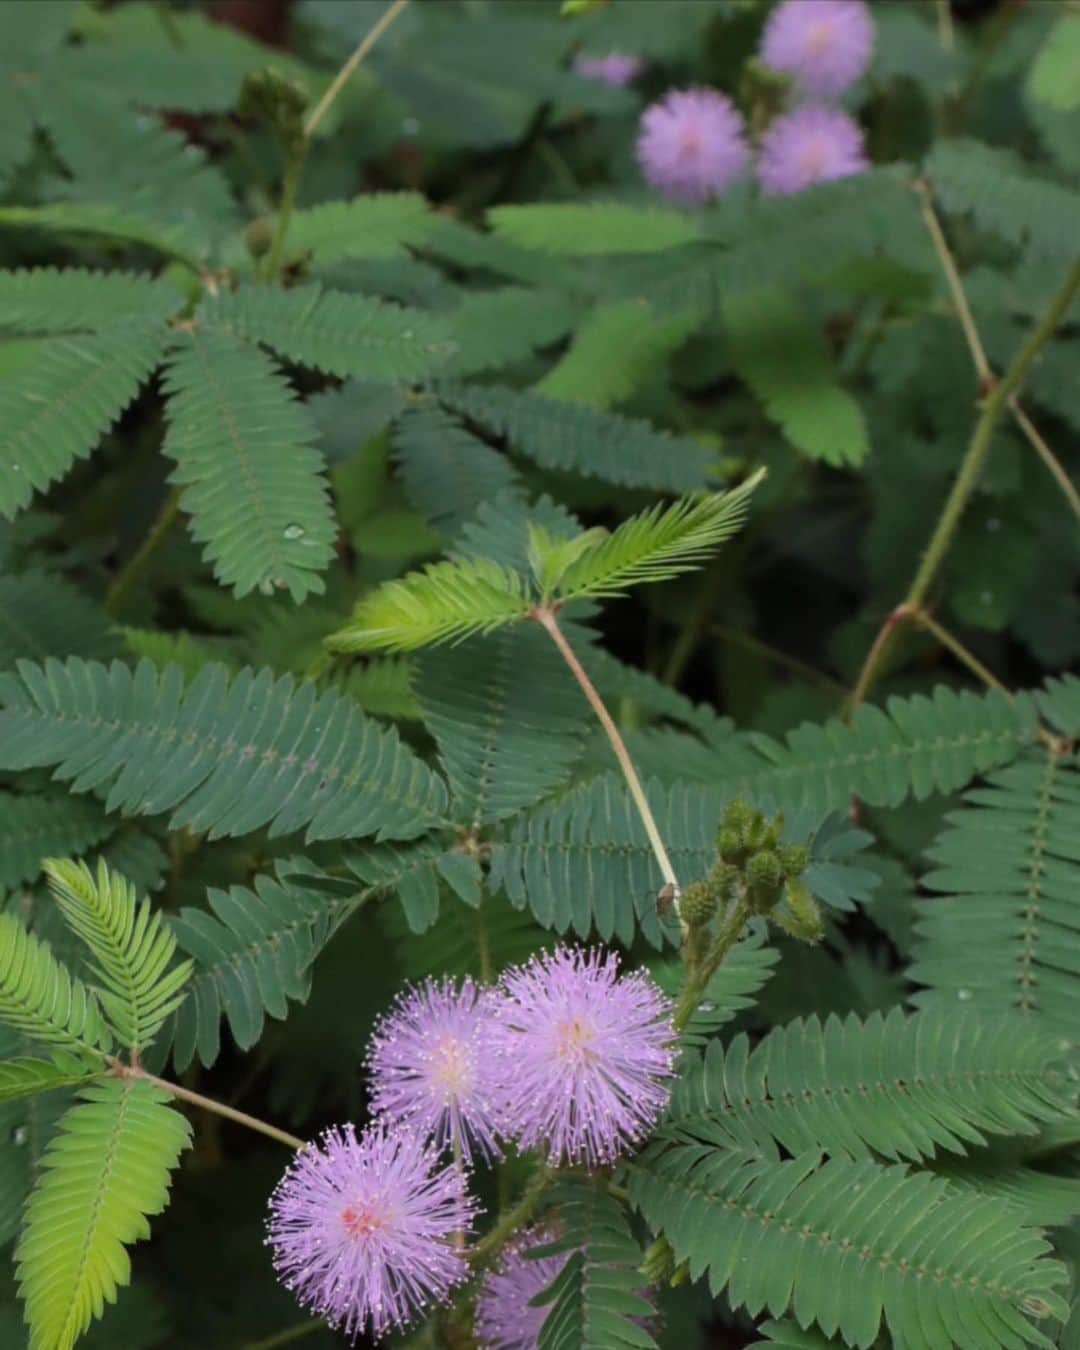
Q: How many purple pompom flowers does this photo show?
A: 8